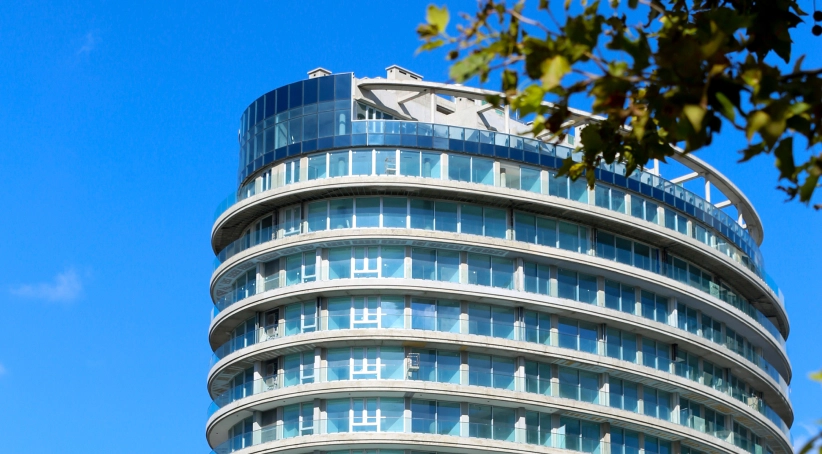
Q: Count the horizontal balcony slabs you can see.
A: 6